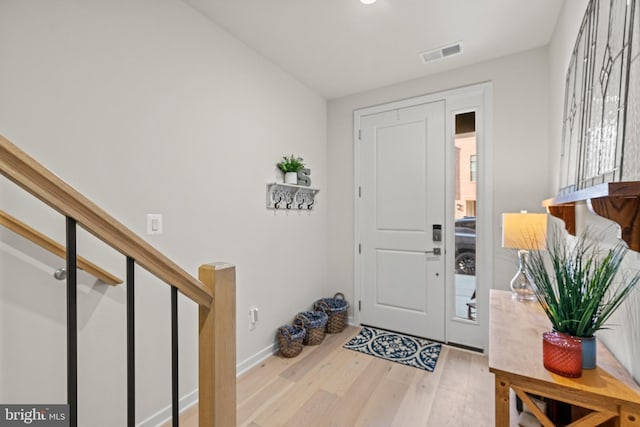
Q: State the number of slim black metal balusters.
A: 3